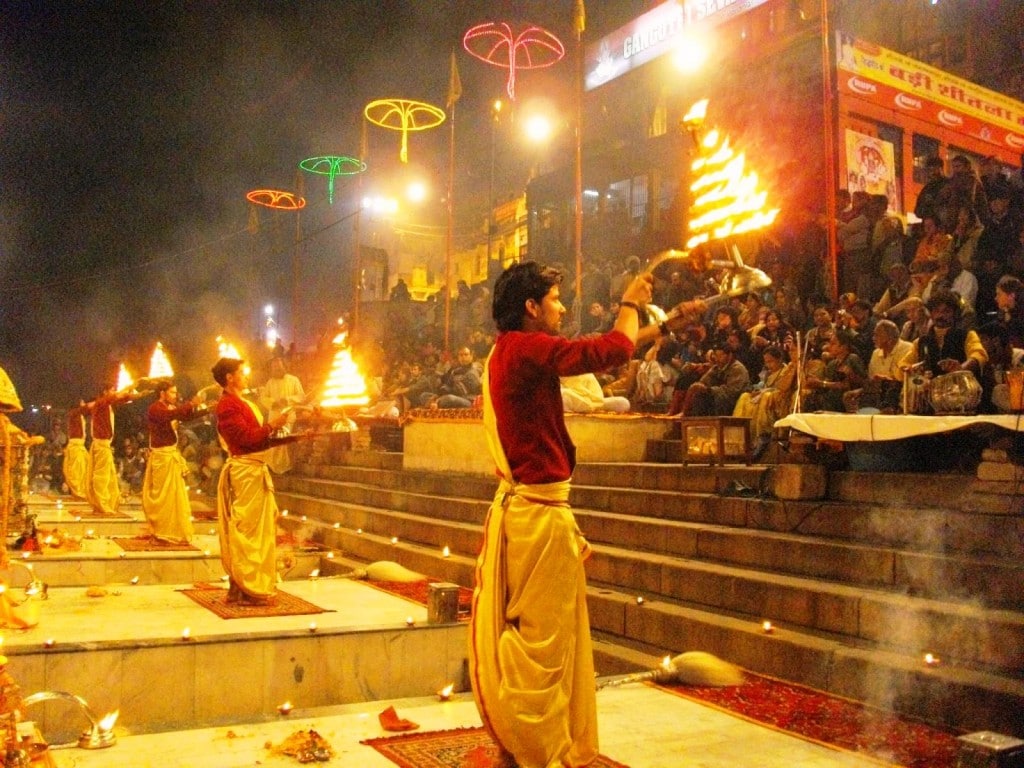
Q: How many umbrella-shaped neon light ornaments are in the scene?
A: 4